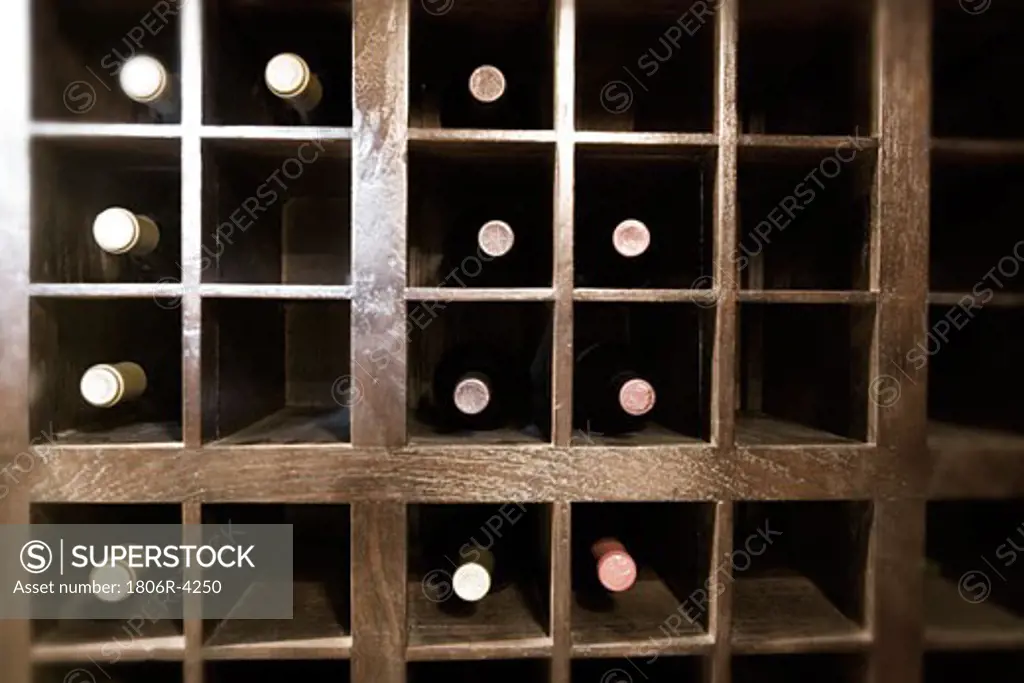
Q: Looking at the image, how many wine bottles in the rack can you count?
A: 12